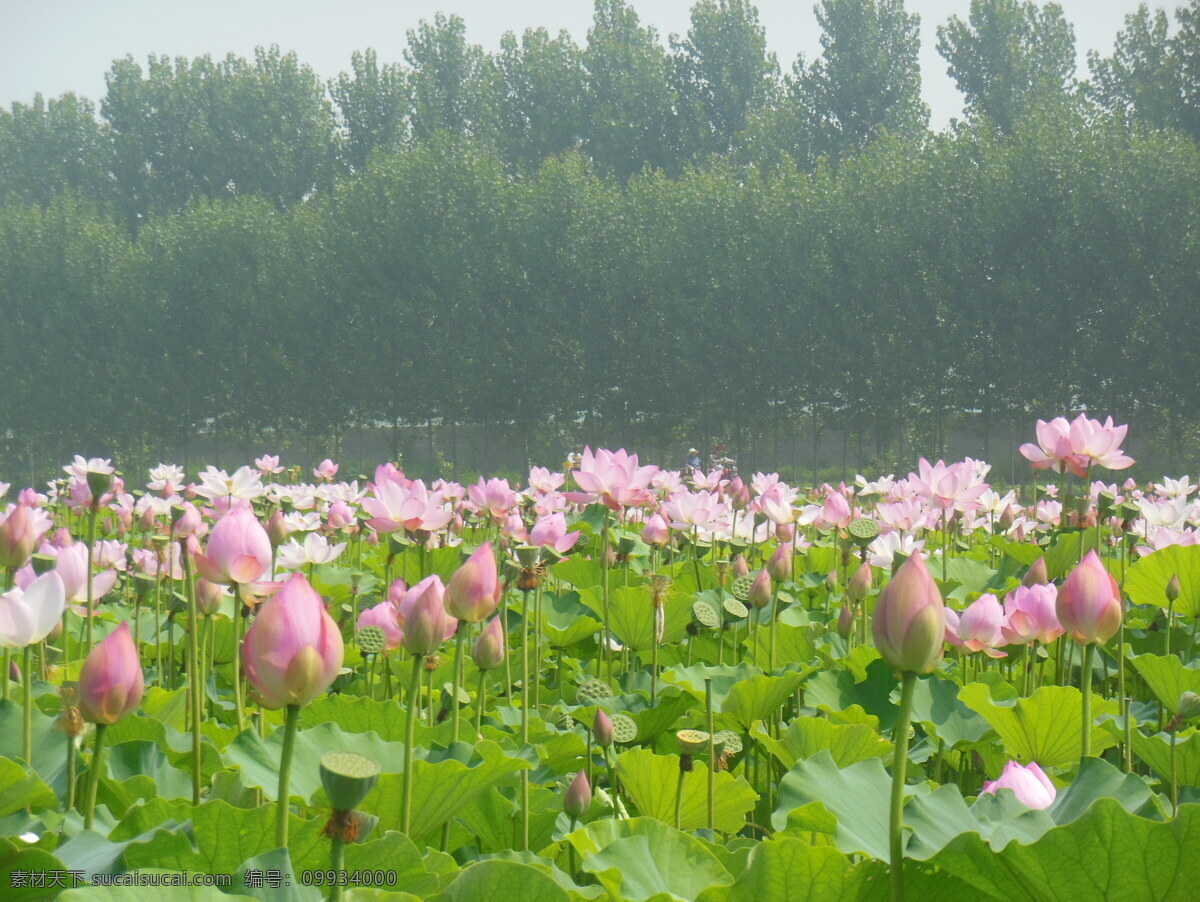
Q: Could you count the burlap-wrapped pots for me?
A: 0